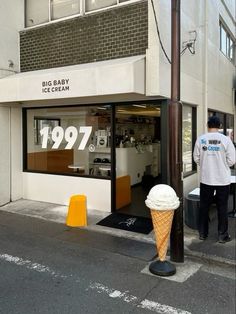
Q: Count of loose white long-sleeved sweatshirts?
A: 1